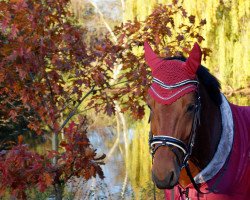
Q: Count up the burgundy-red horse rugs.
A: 1